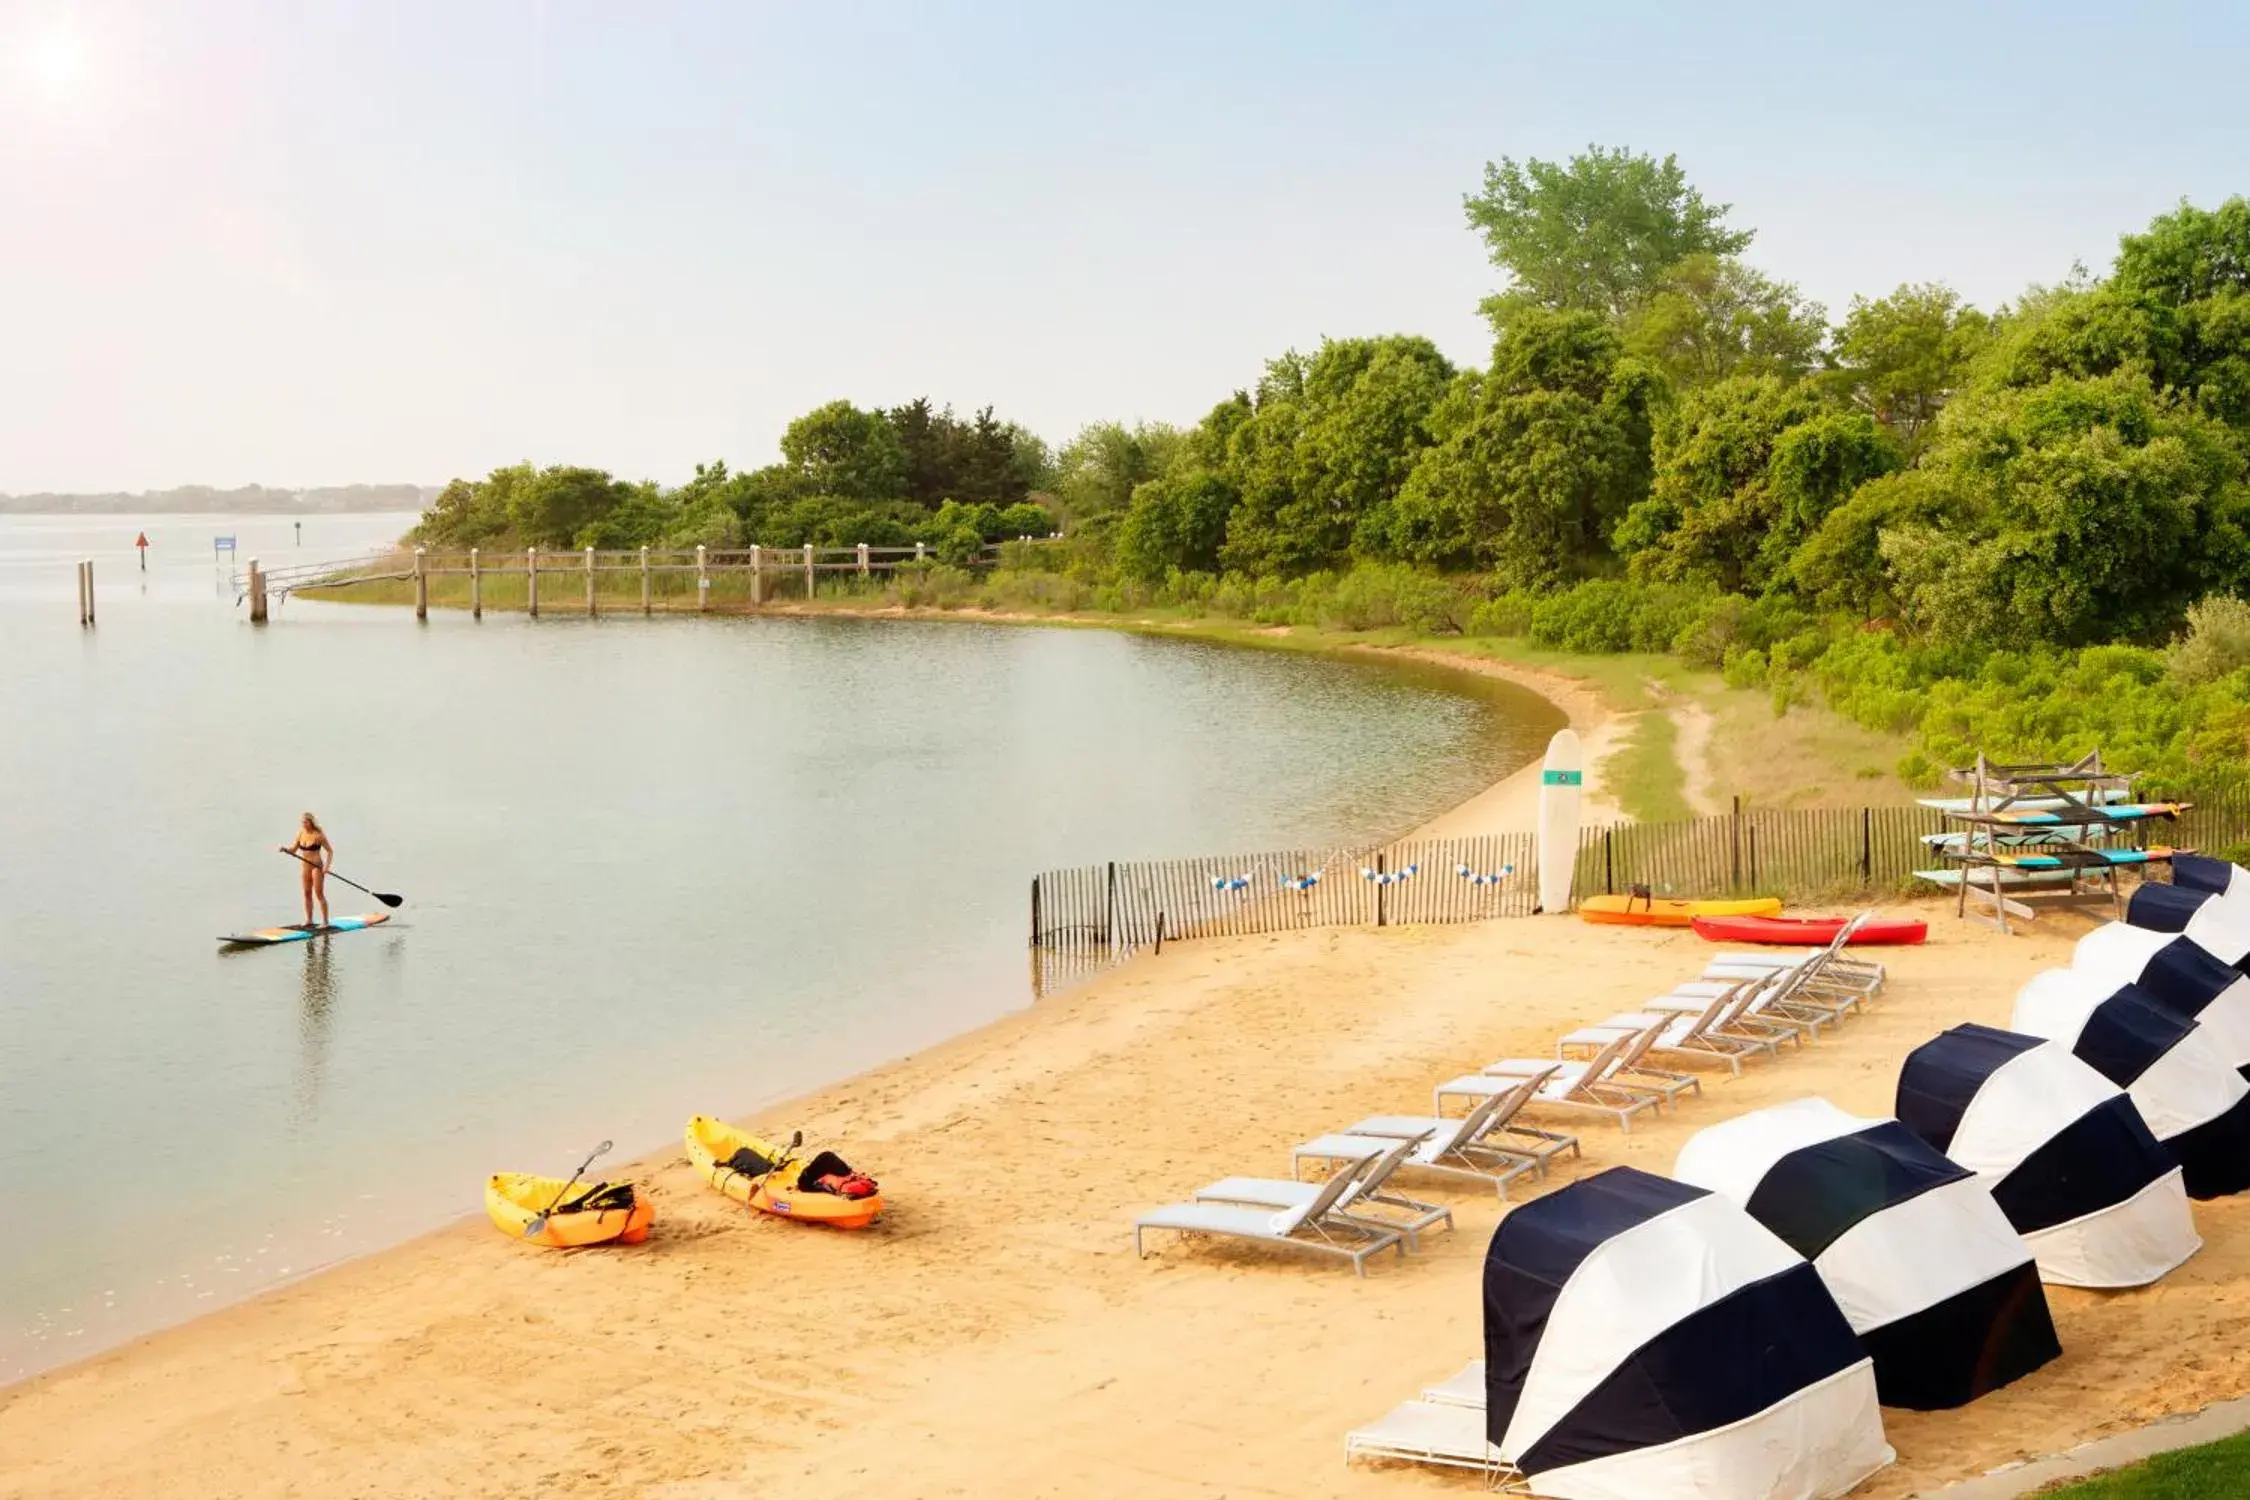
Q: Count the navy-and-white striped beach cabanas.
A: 7